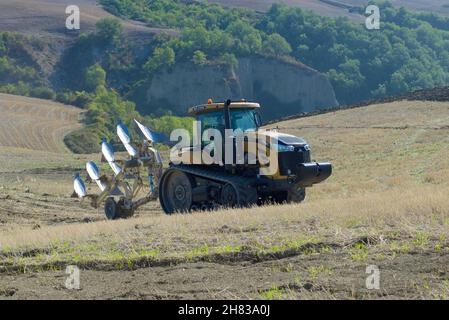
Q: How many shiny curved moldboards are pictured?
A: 5